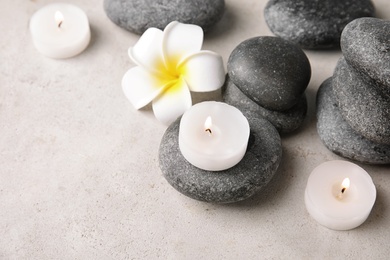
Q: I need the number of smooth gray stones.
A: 8